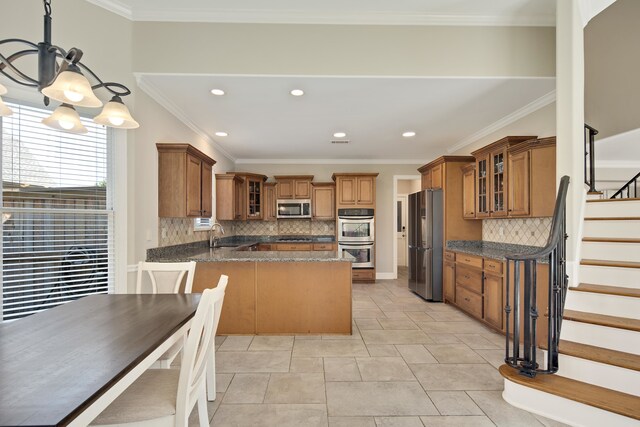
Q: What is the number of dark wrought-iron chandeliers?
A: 1